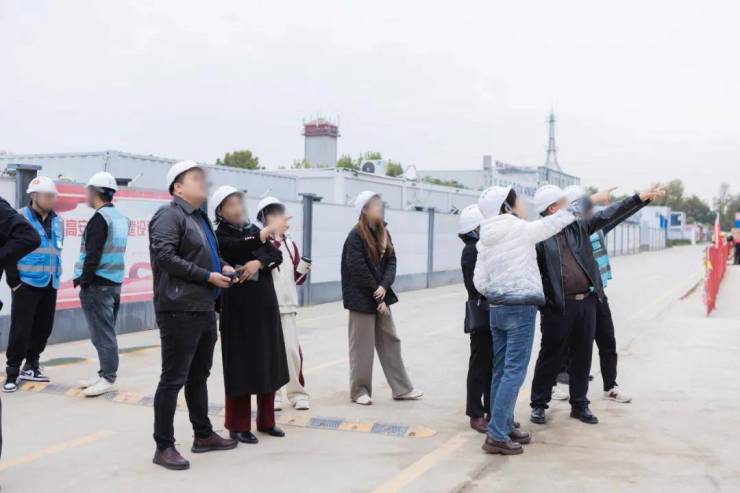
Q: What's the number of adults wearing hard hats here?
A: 10